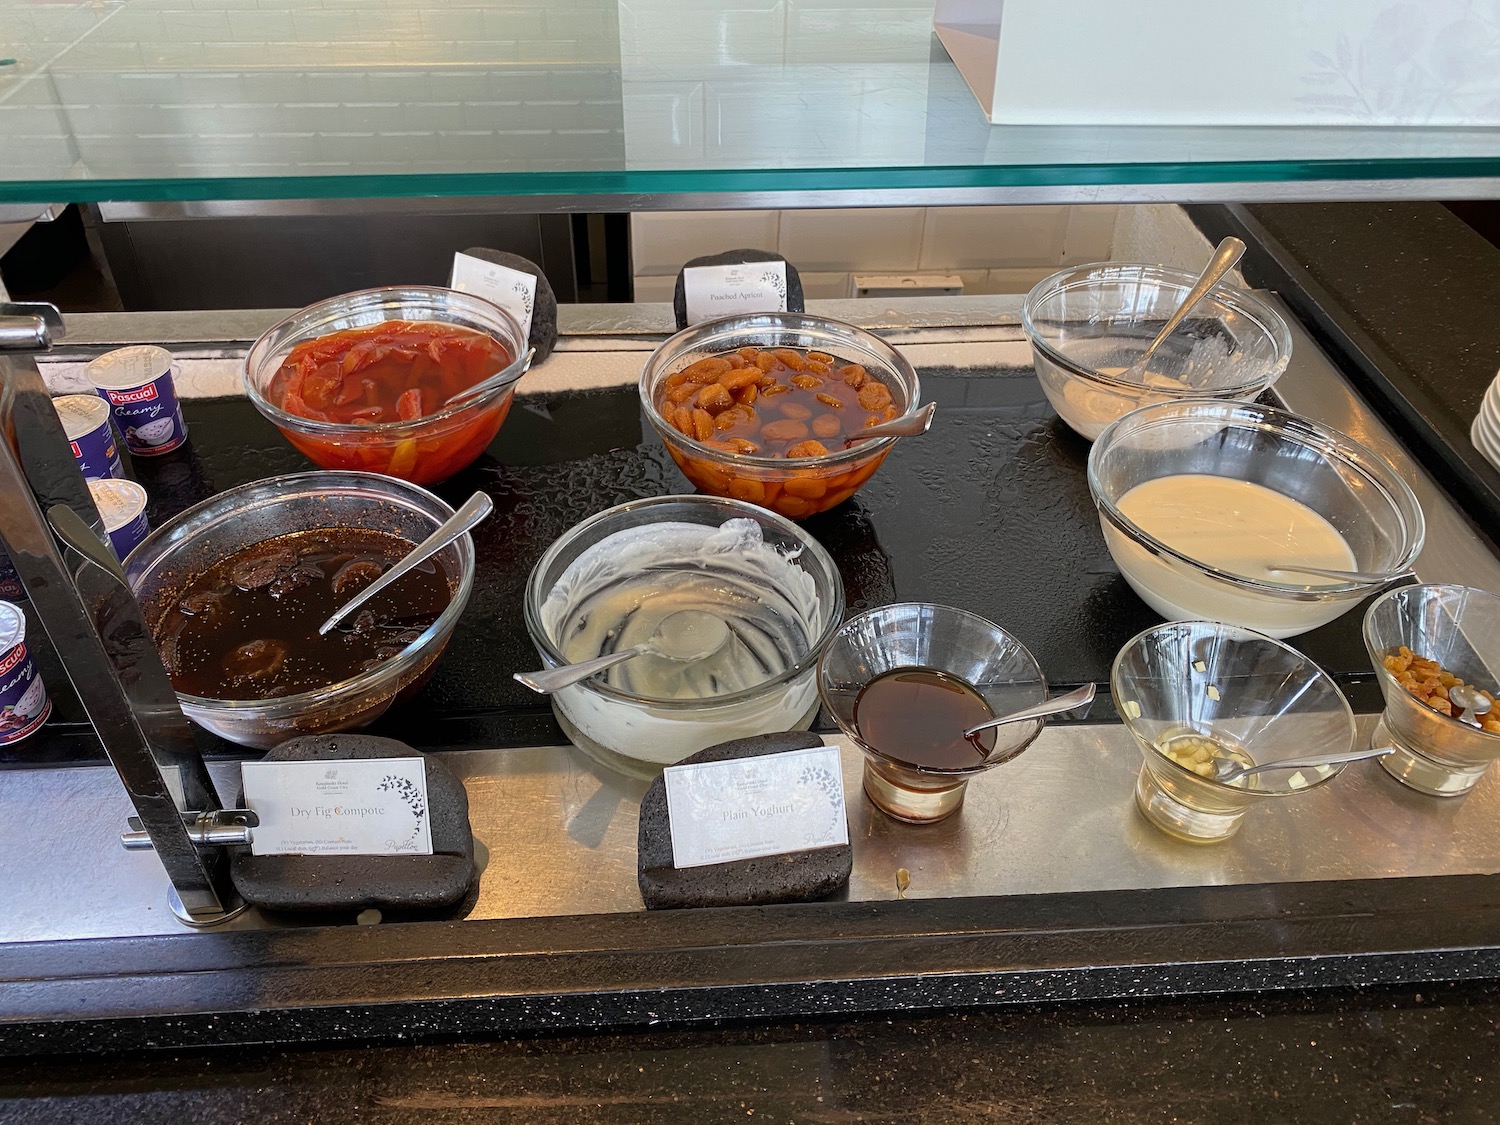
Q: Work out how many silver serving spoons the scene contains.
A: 9